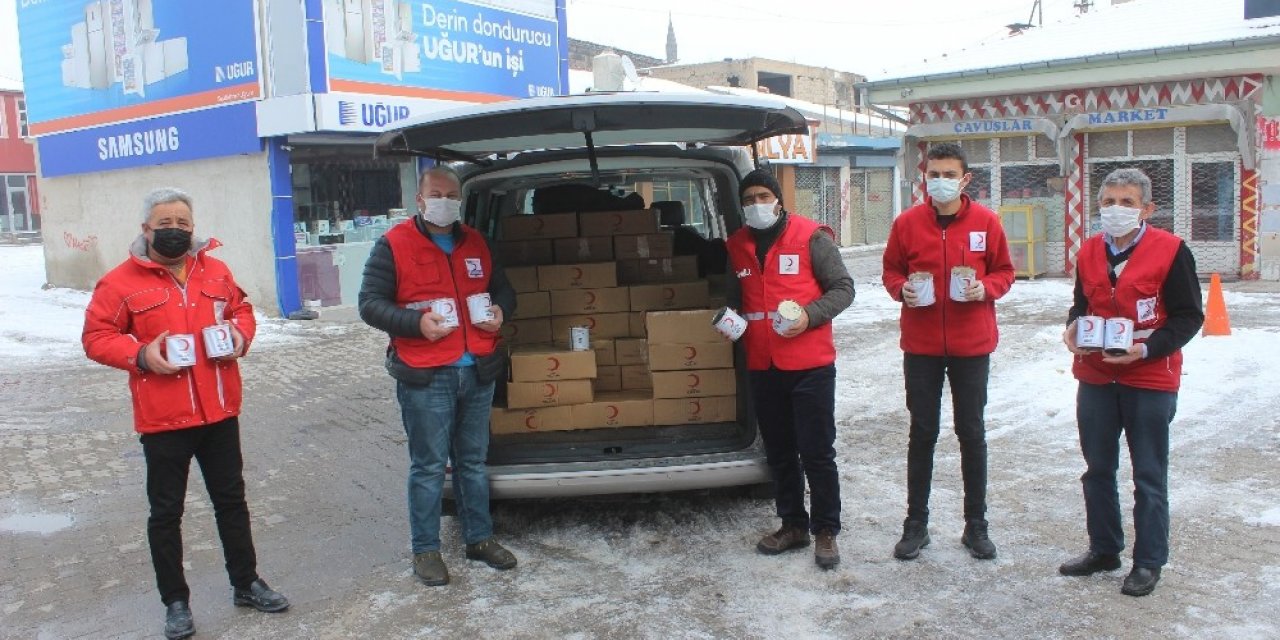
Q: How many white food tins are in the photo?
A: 11